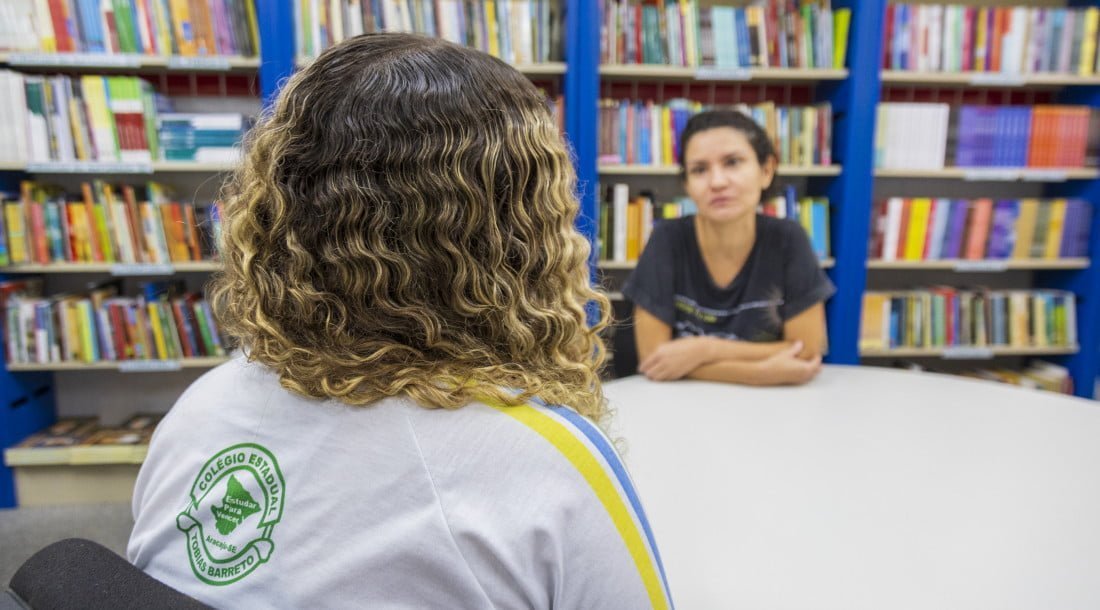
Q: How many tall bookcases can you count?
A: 4